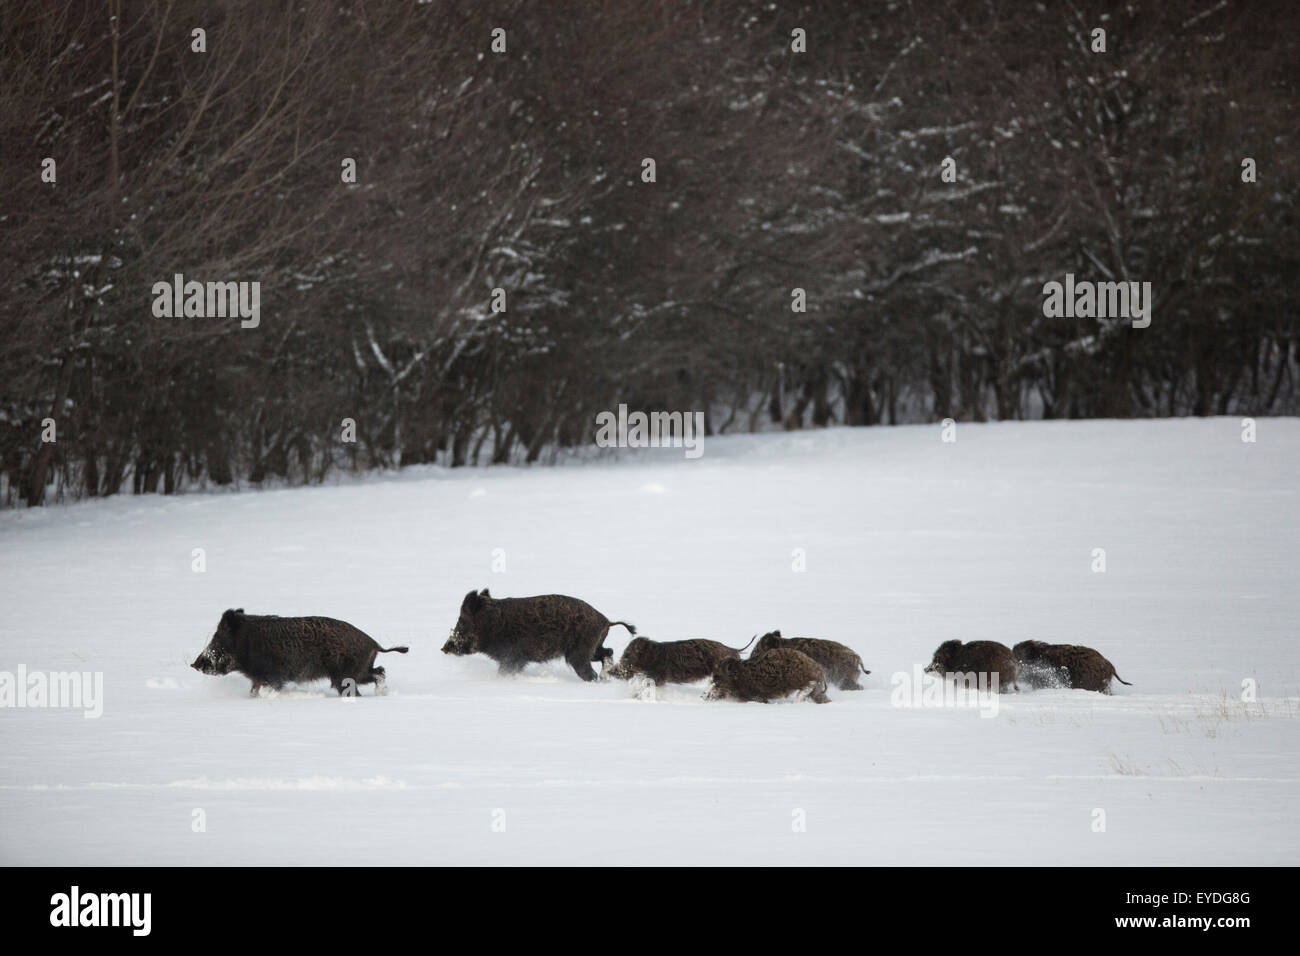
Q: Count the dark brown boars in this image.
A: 7